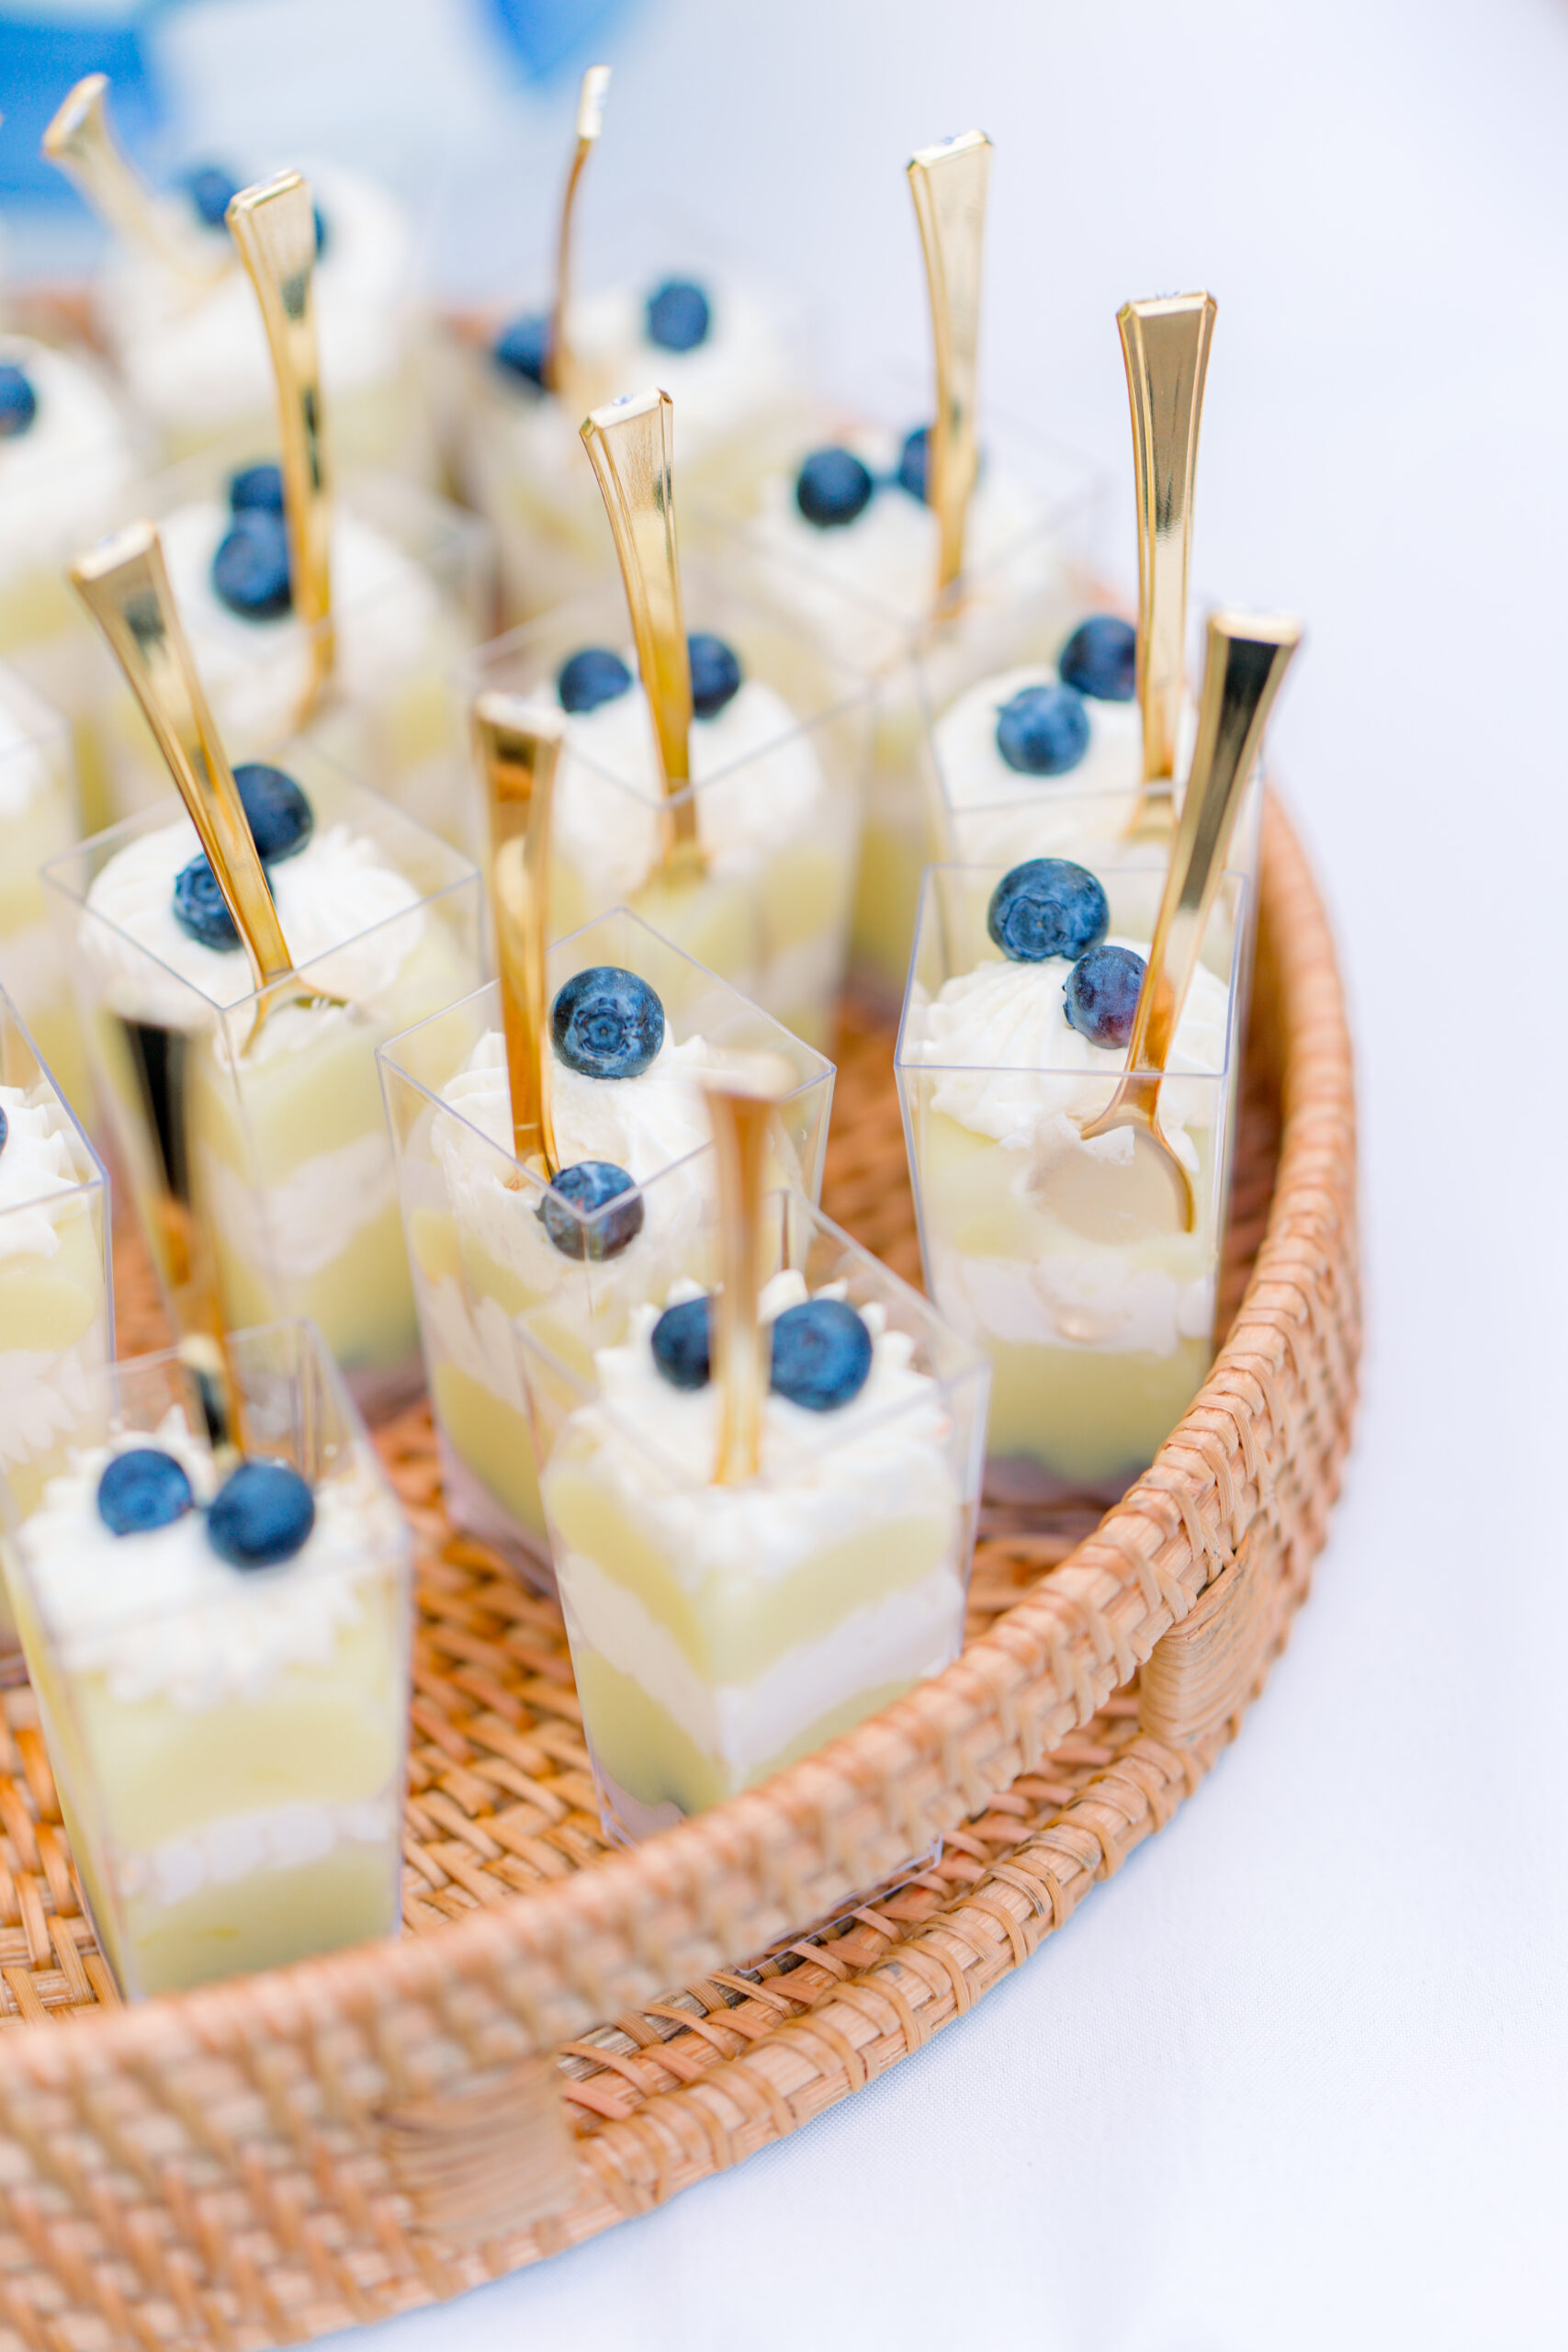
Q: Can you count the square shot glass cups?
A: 14